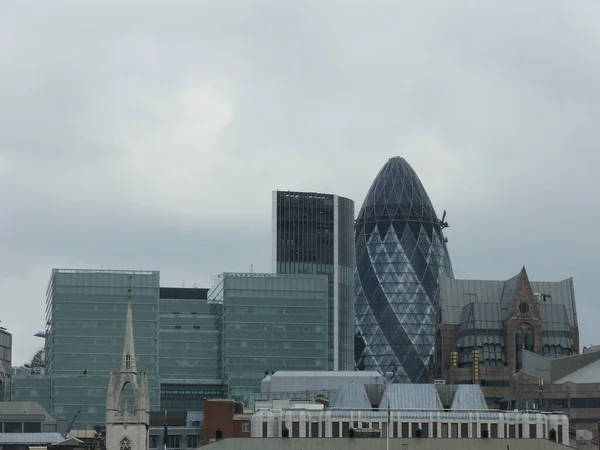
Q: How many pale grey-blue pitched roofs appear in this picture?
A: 3